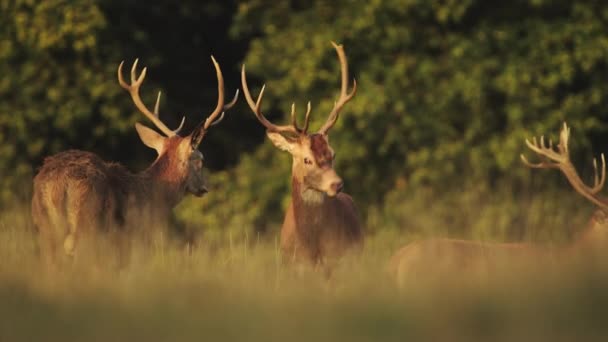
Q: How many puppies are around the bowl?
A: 0